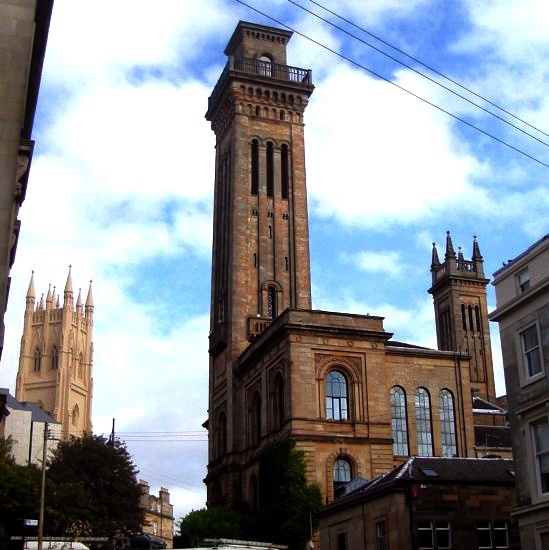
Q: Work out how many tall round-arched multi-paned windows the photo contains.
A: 3